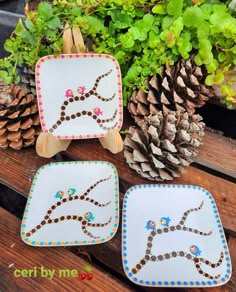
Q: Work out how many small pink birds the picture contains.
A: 3